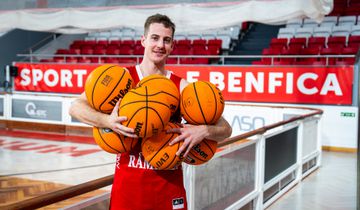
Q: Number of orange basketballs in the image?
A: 7